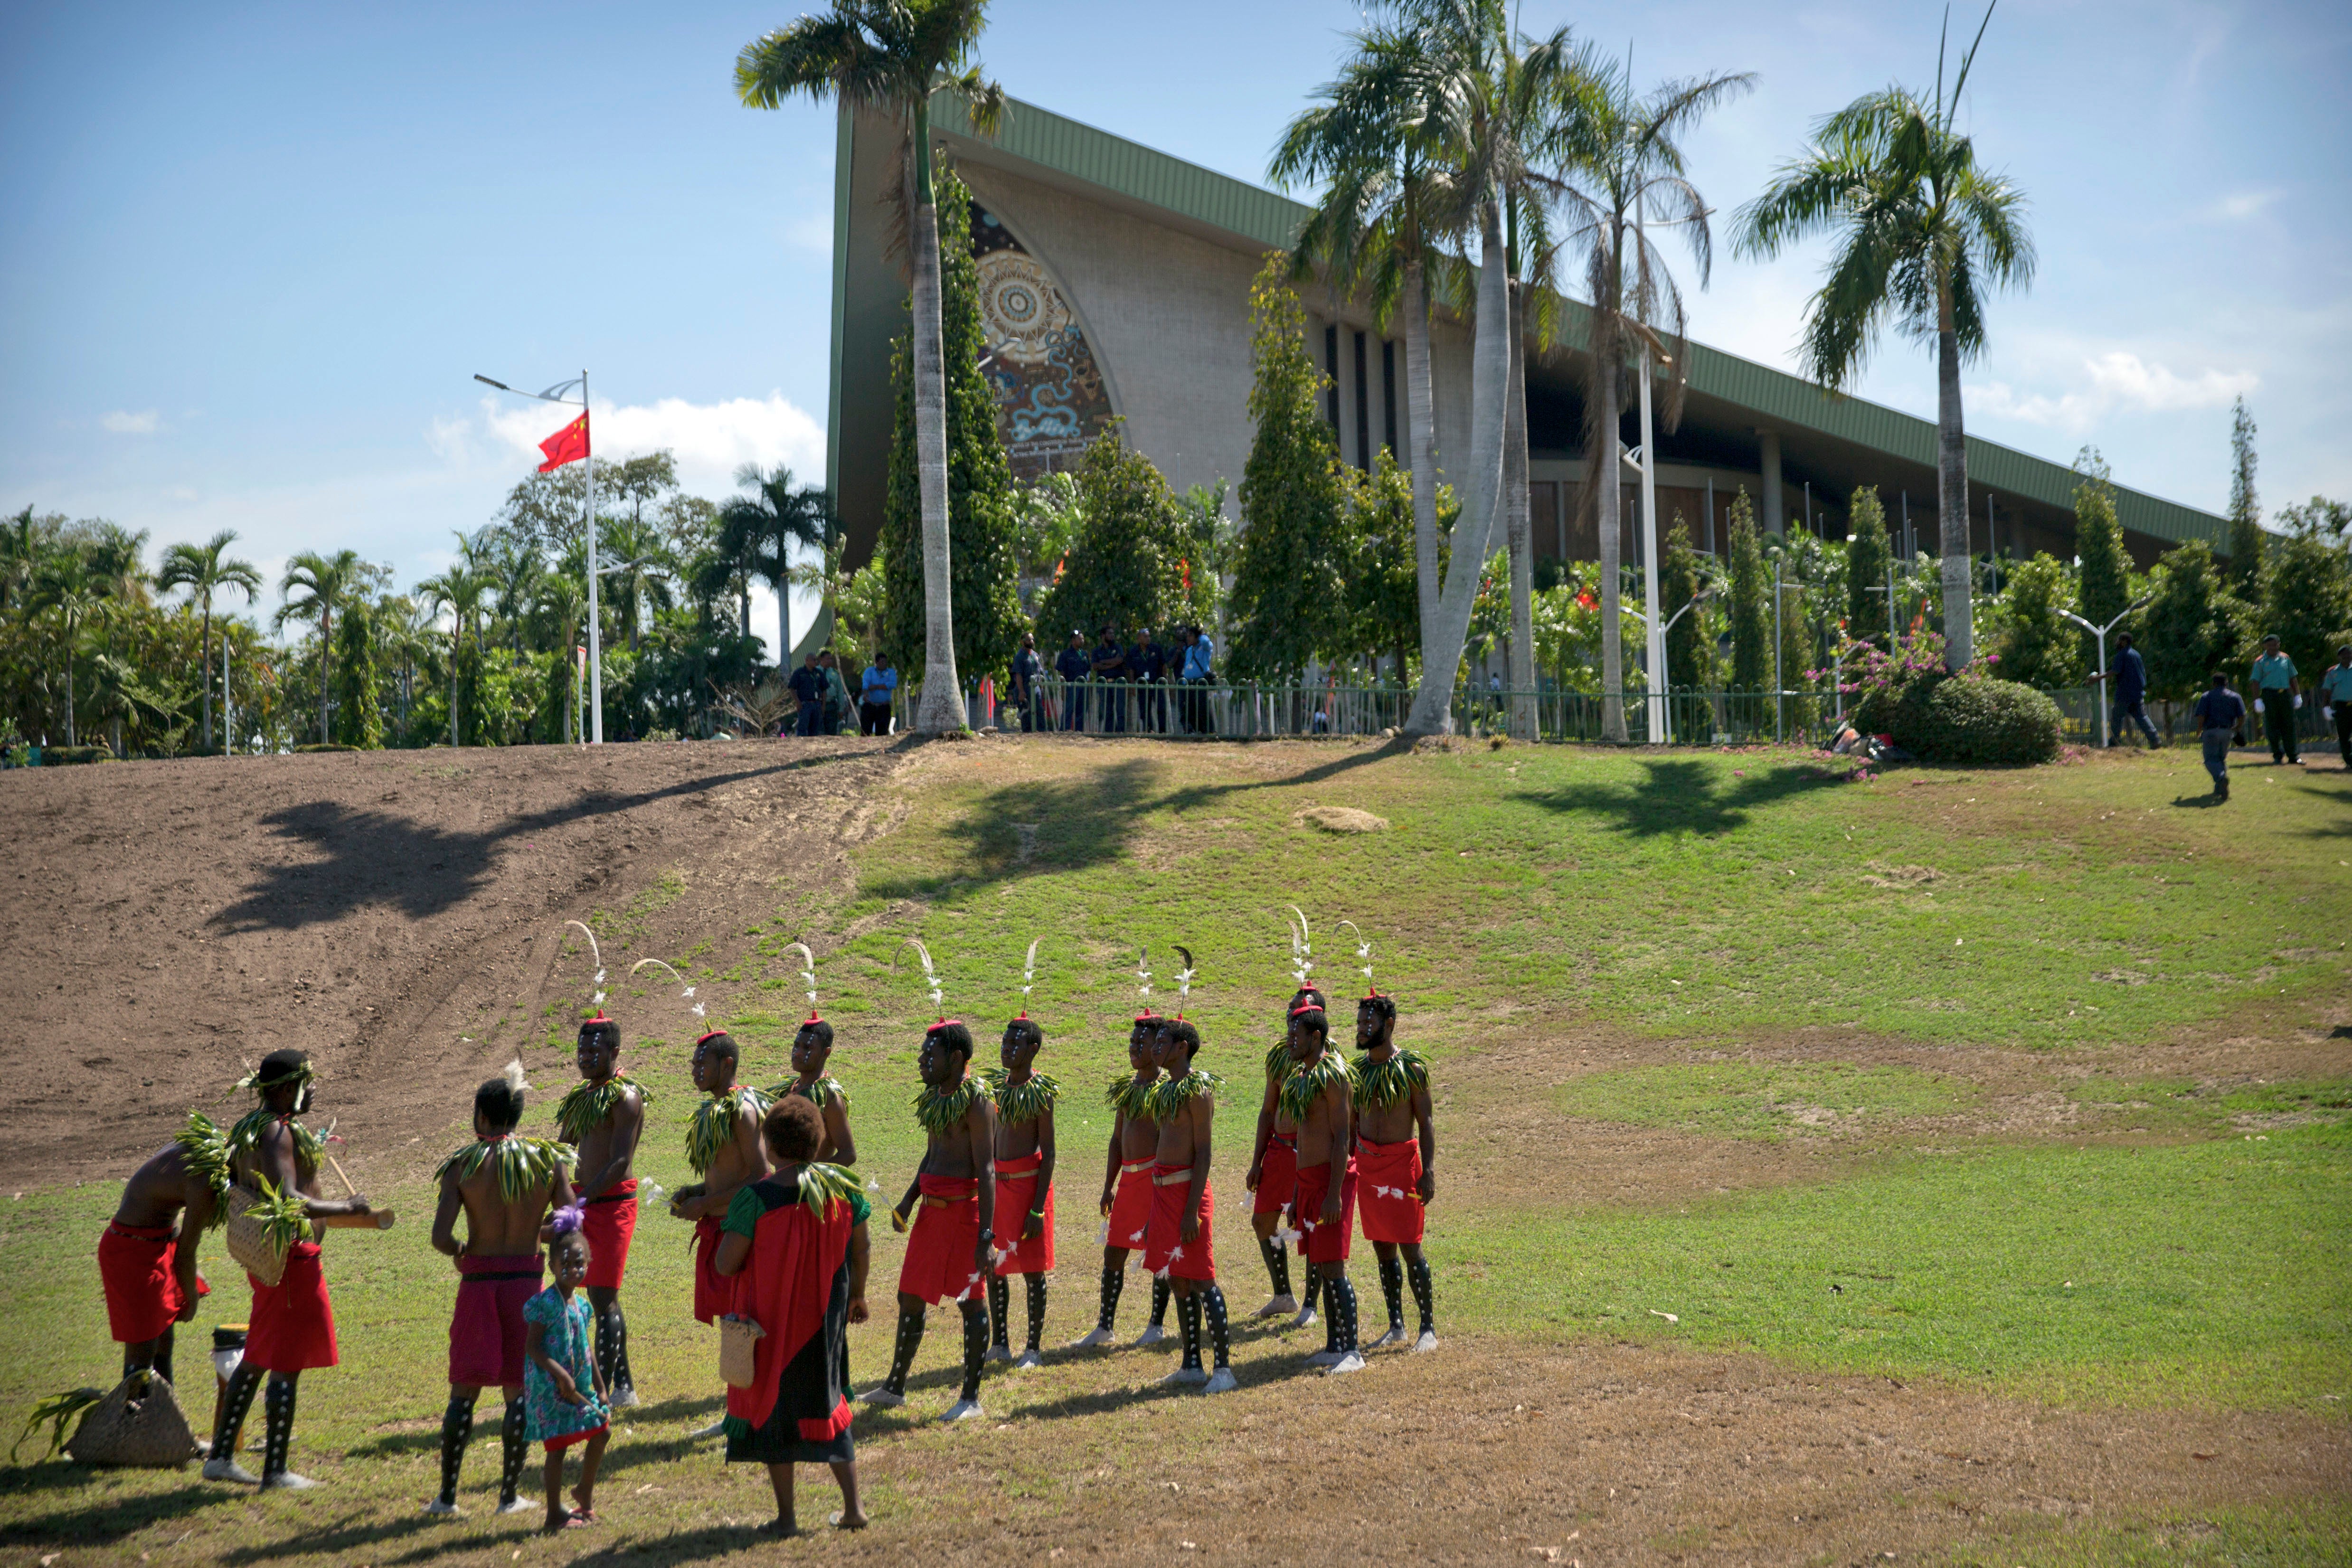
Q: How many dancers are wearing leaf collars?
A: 13